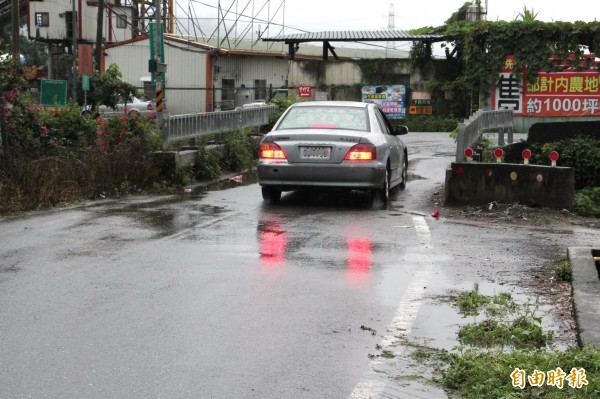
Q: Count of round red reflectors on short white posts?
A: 4